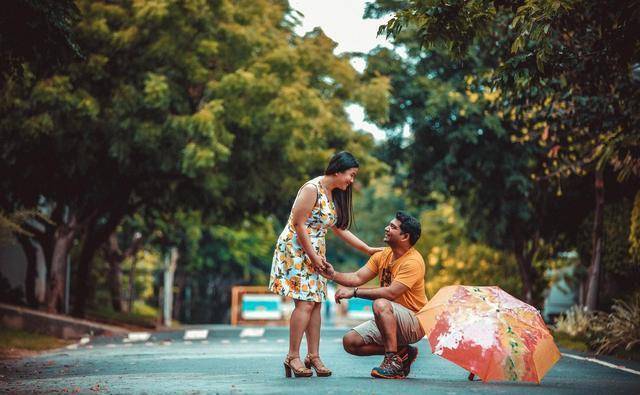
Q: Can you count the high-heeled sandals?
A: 2